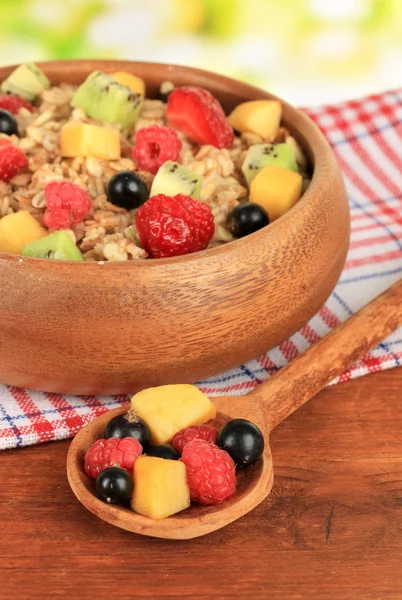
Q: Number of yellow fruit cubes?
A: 7